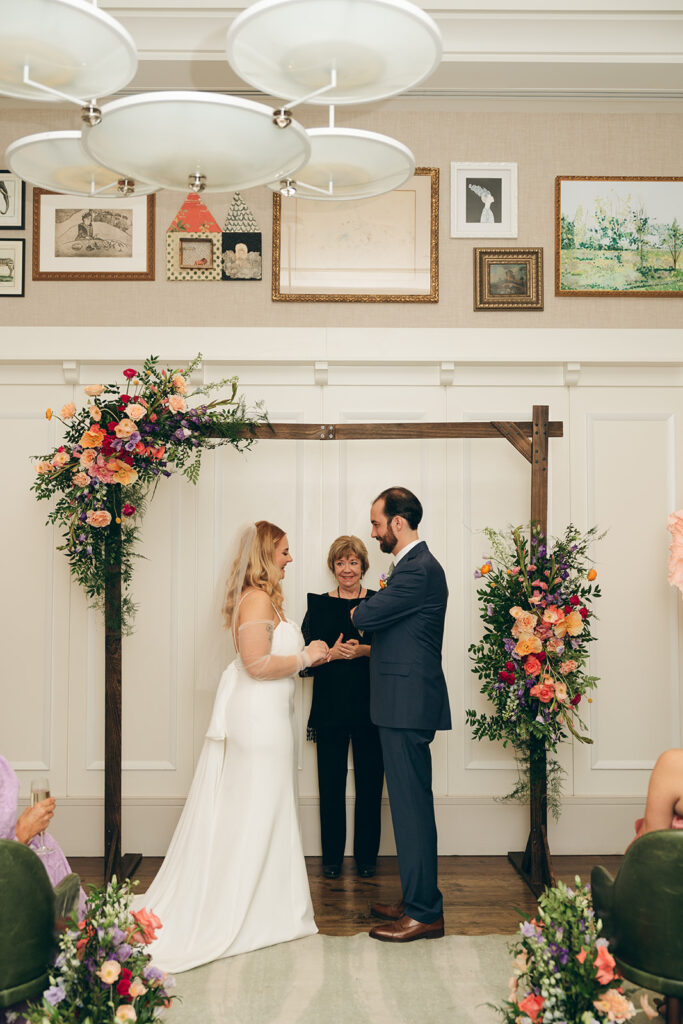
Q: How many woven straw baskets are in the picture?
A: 0